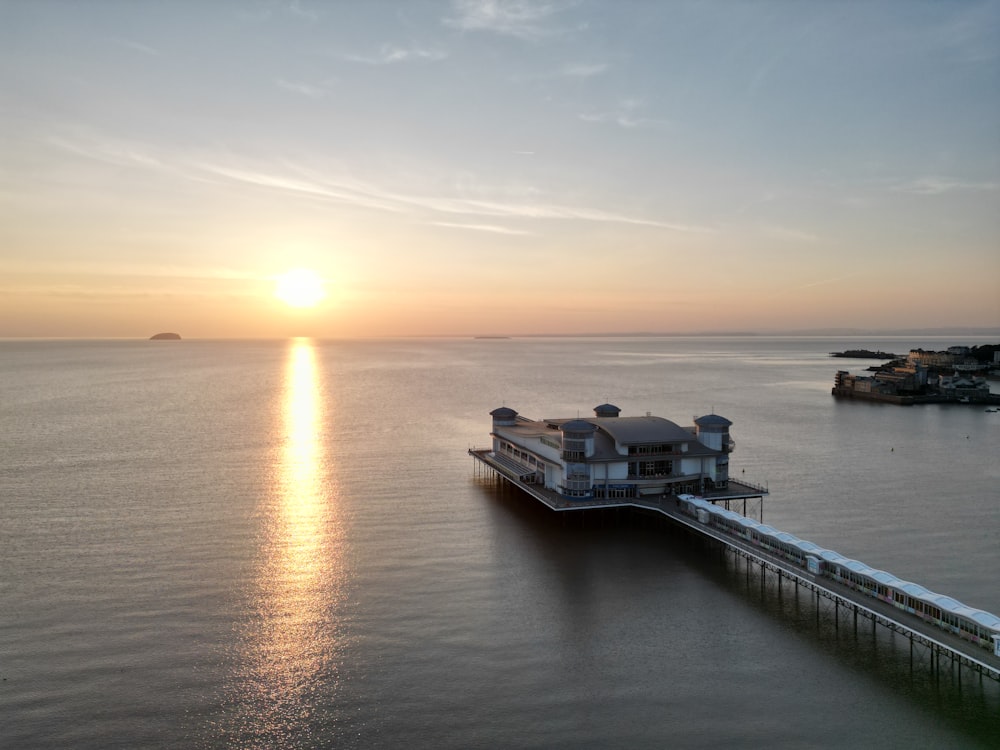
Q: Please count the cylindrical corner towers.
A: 4